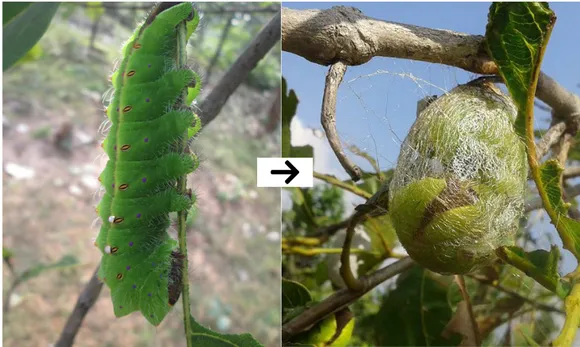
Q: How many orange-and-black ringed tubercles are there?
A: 8